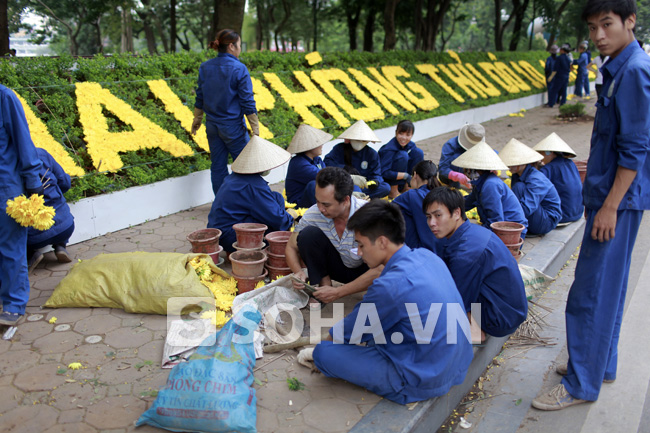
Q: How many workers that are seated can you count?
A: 12